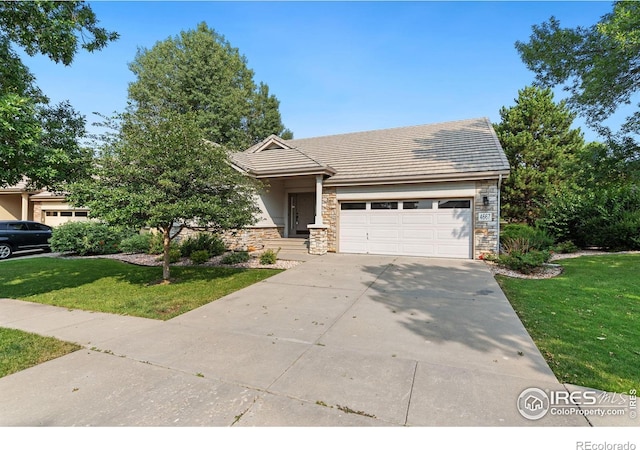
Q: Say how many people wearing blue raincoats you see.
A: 0